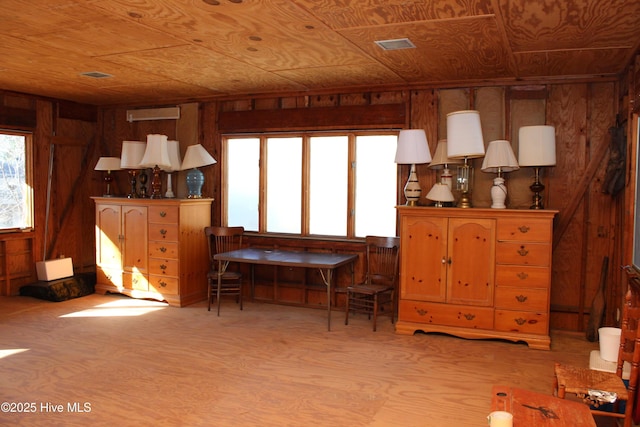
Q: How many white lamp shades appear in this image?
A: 11